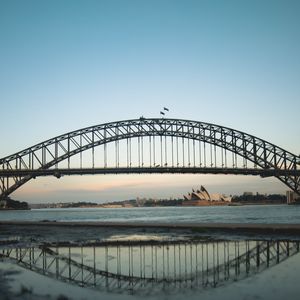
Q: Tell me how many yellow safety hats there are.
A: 0